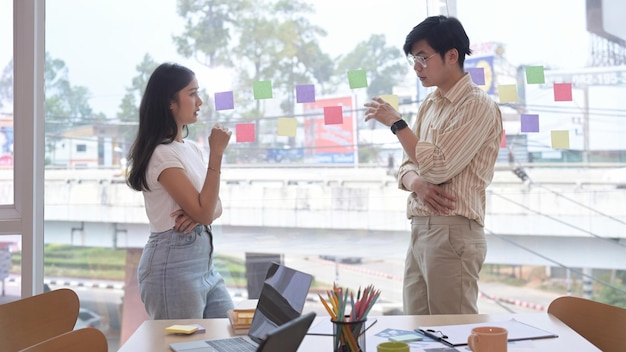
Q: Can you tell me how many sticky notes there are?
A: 15